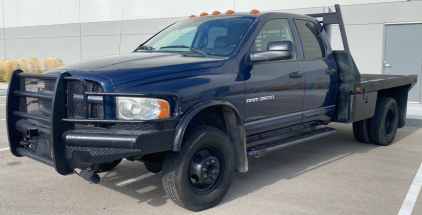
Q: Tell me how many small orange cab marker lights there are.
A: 5